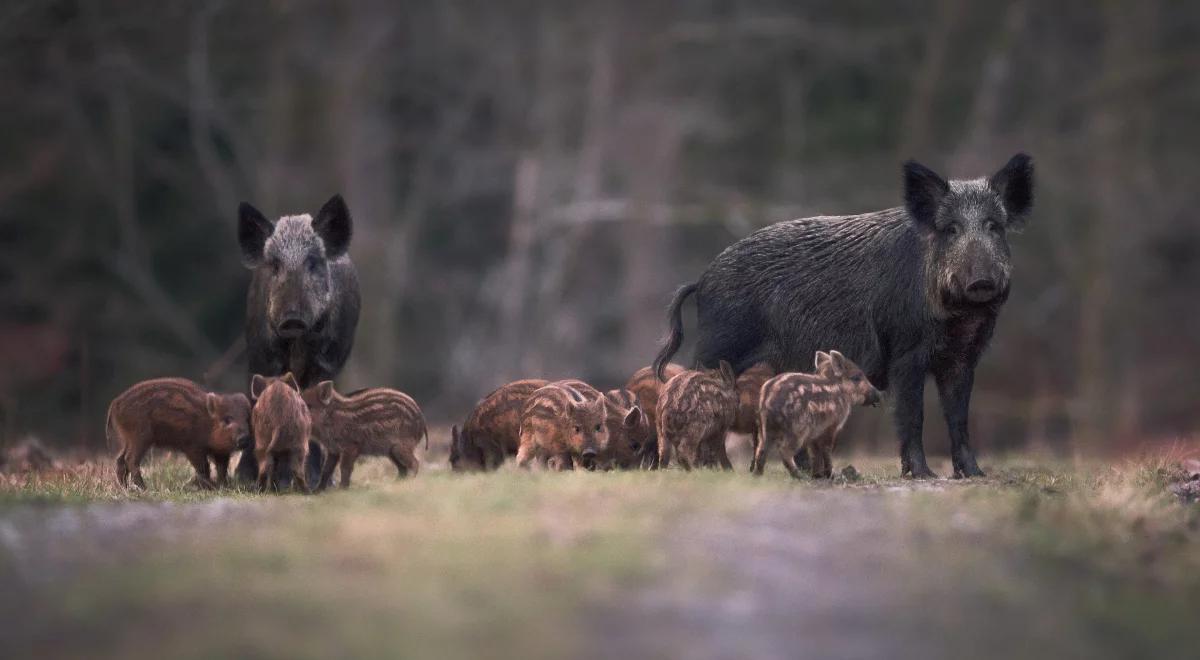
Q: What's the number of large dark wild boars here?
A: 2